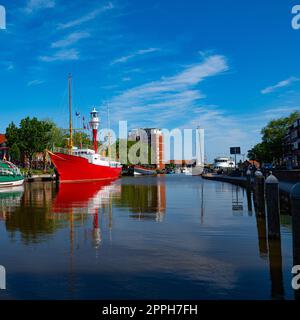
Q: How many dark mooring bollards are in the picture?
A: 4